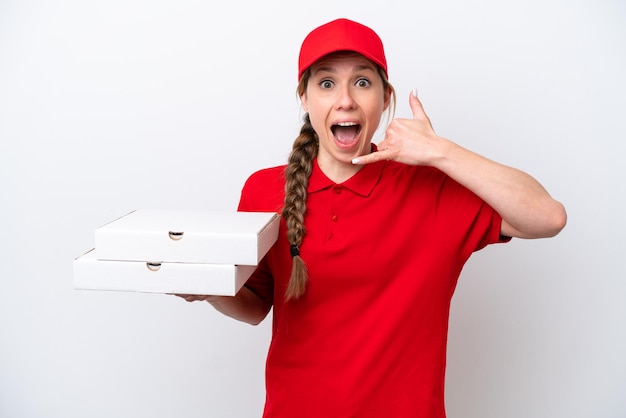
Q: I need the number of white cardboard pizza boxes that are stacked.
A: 2